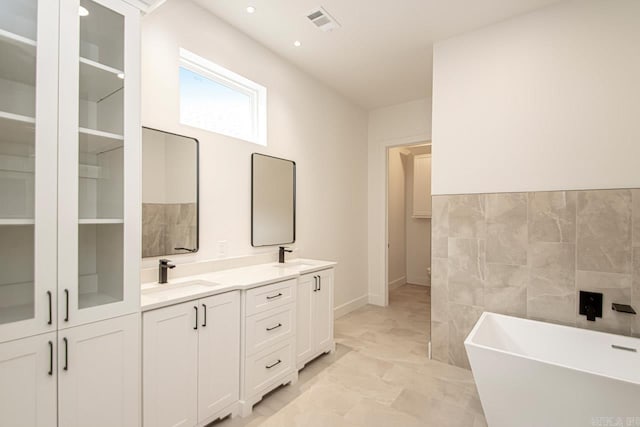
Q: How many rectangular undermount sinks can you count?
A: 2